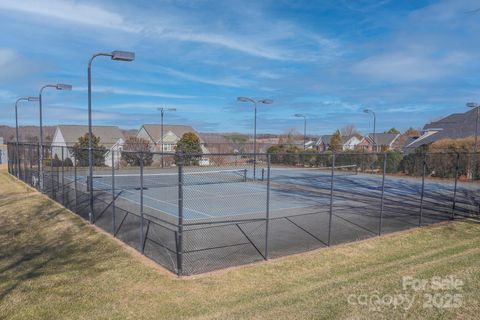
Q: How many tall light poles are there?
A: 8